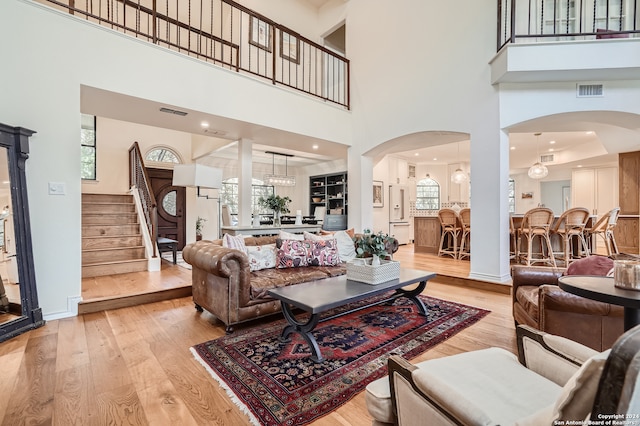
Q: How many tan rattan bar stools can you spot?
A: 6